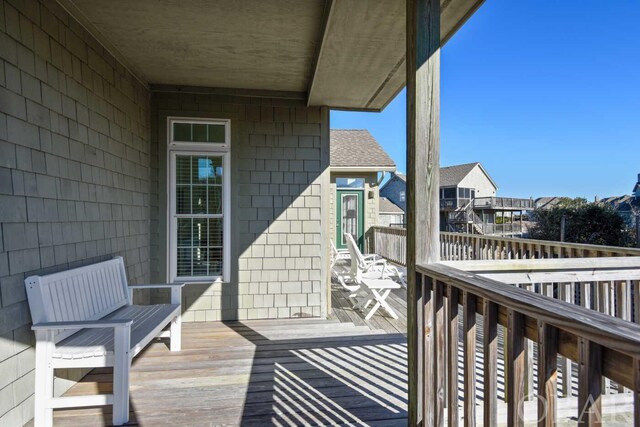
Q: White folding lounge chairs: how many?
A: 2